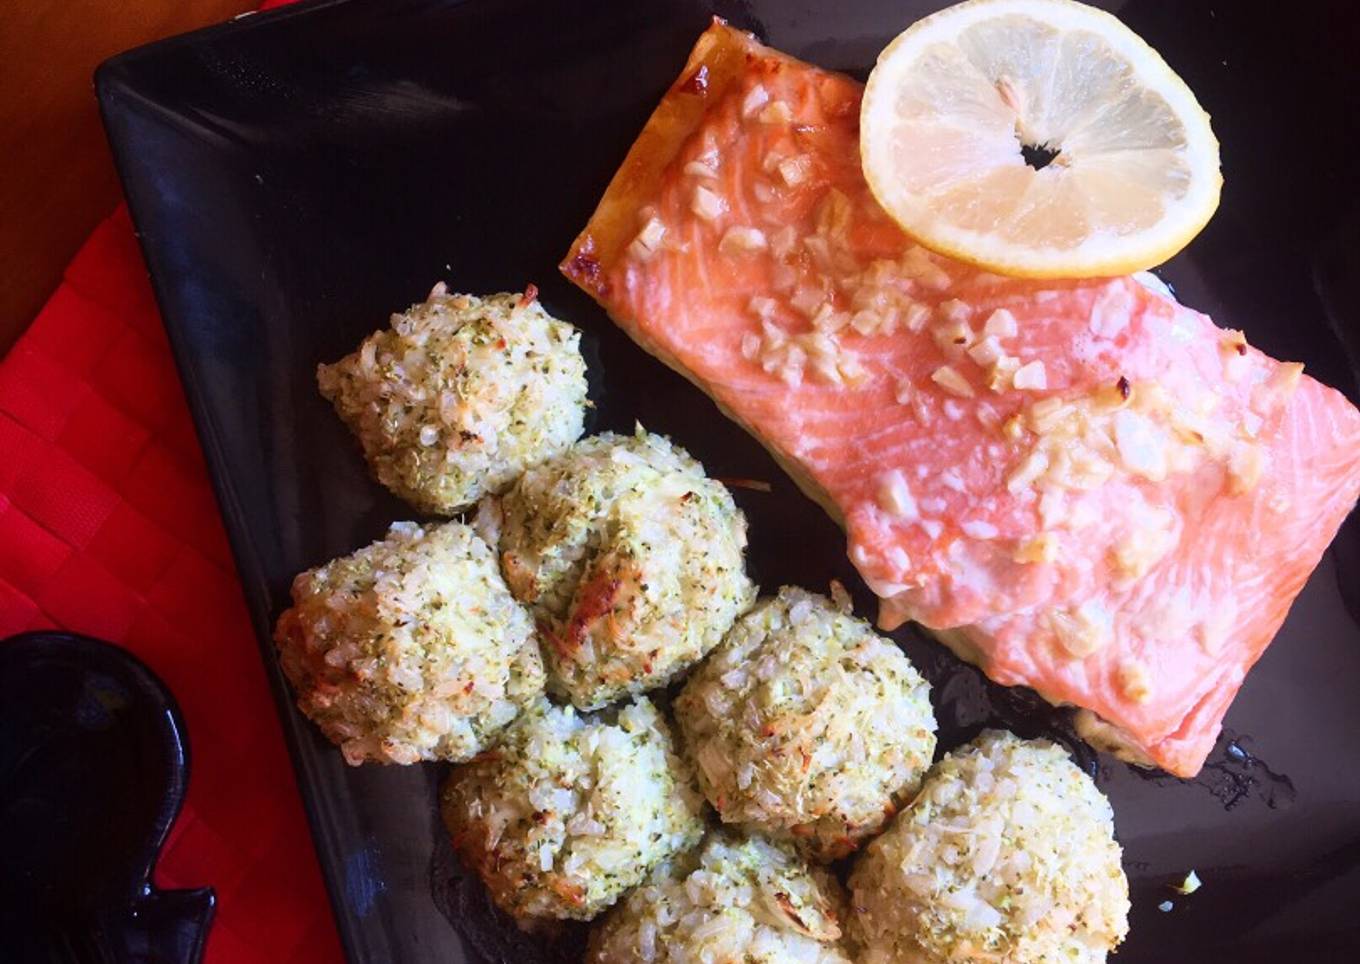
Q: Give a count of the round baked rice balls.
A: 7